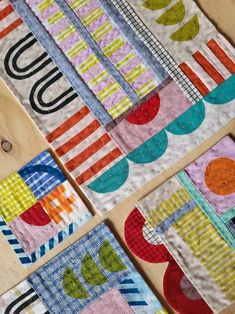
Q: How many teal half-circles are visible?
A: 4